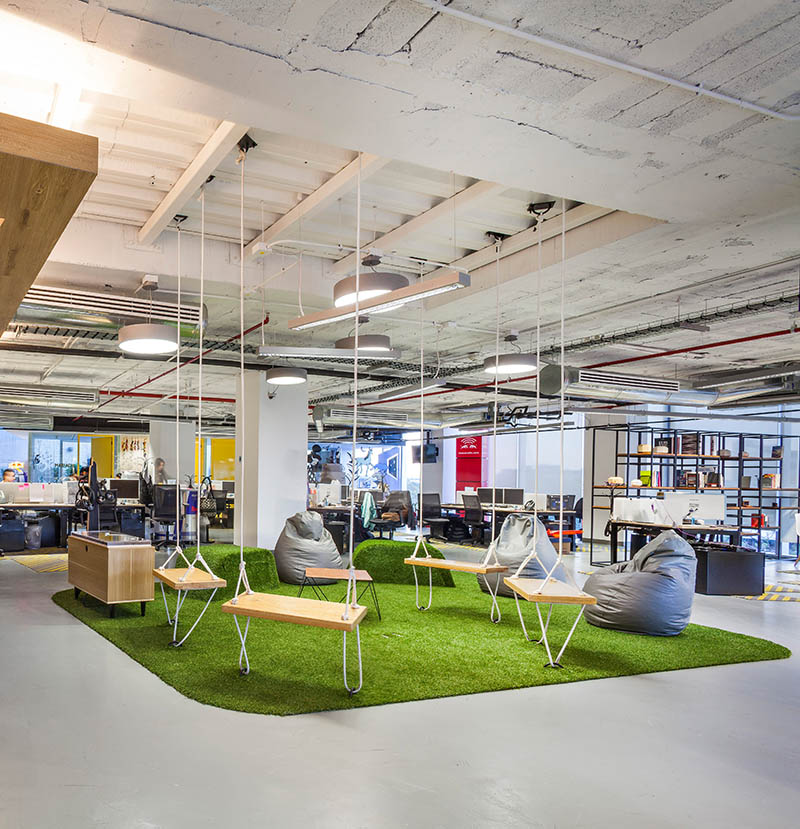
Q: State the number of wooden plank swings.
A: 4